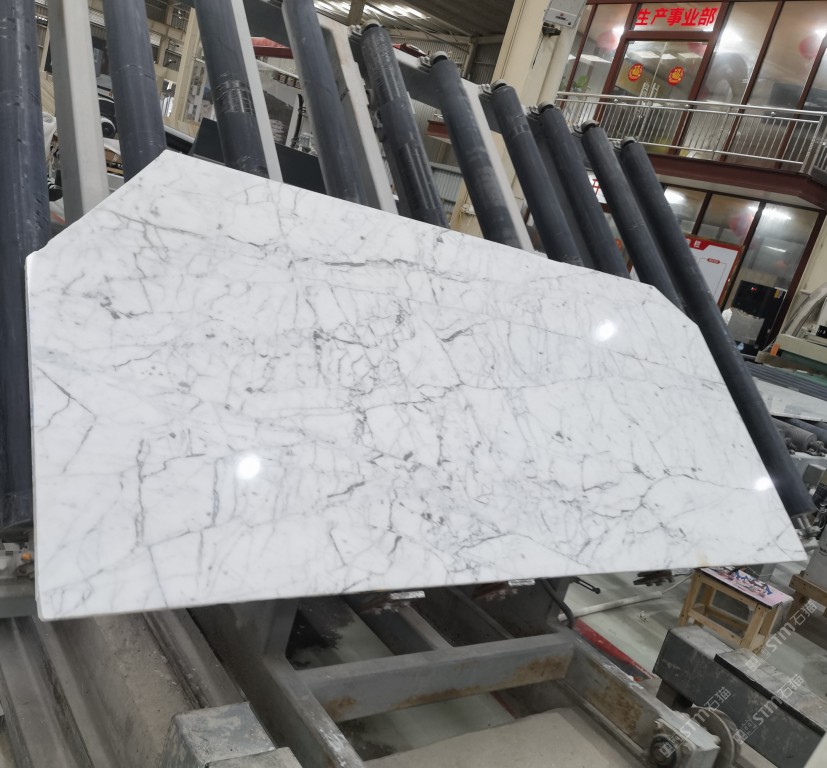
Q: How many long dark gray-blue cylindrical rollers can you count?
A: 10